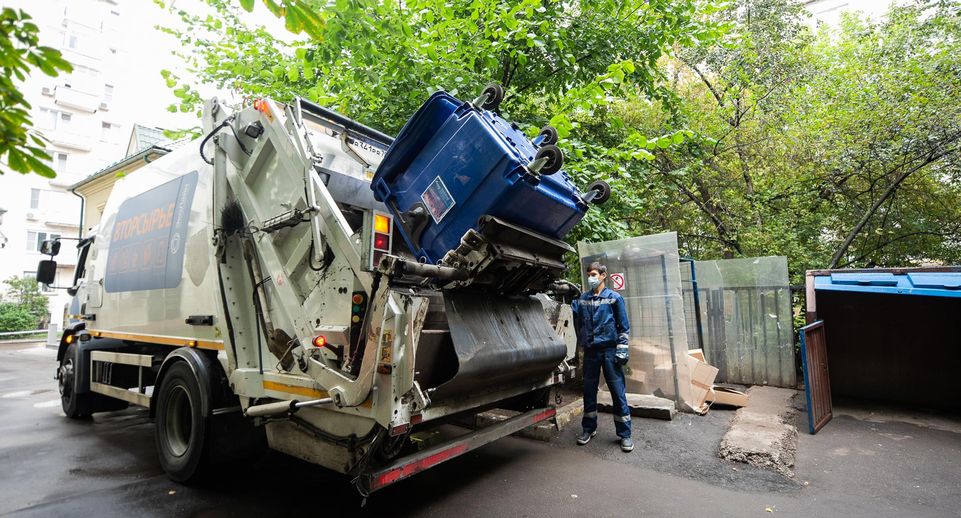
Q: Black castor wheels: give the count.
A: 4